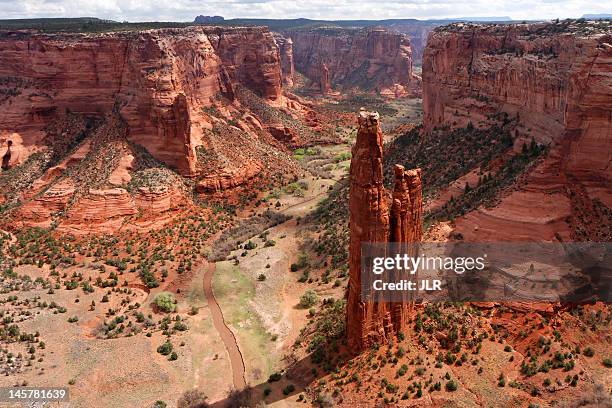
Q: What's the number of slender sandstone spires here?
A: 2